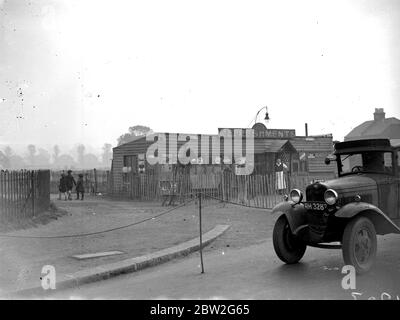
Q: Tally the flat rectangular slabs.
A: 1